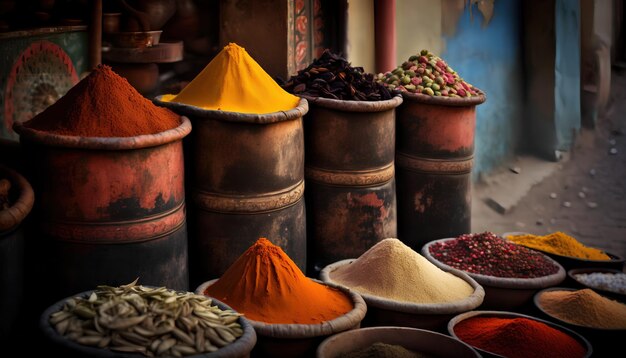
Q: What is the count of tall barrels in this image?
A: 4